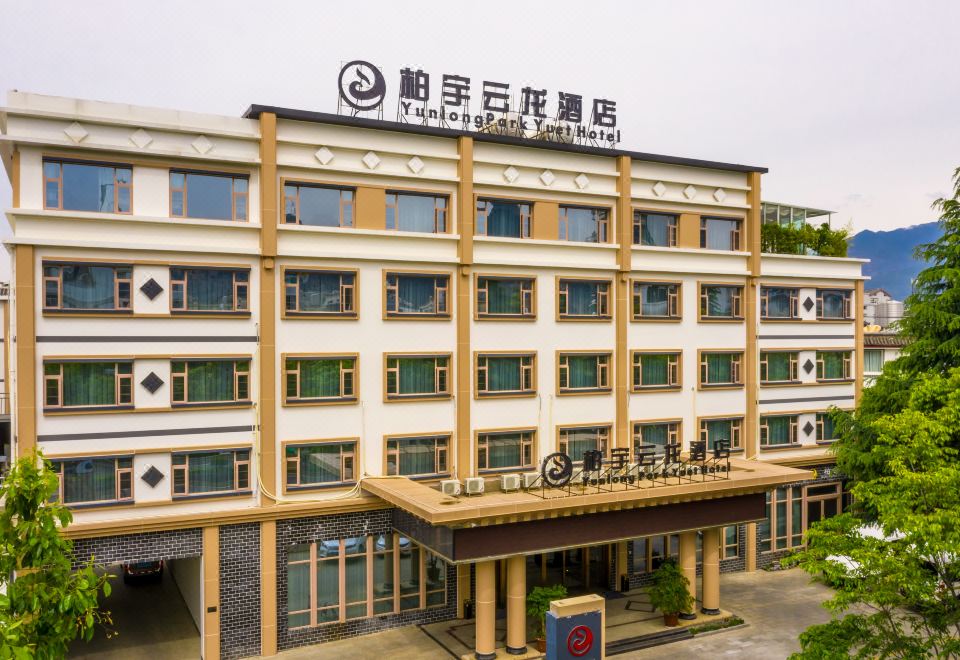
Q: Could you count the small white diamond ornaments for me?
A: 12